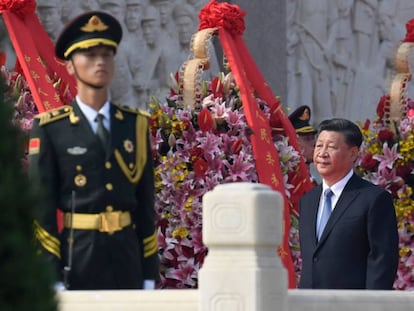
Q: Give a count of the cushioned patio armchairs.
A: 0